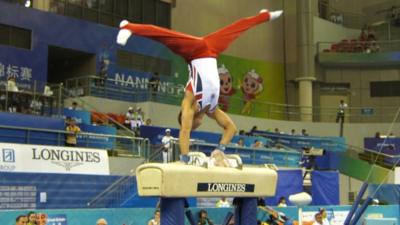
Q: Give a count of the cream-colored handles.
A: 2